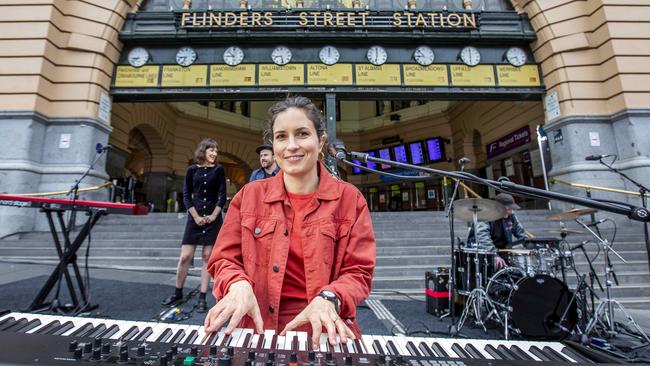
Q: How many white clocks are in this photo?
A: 9